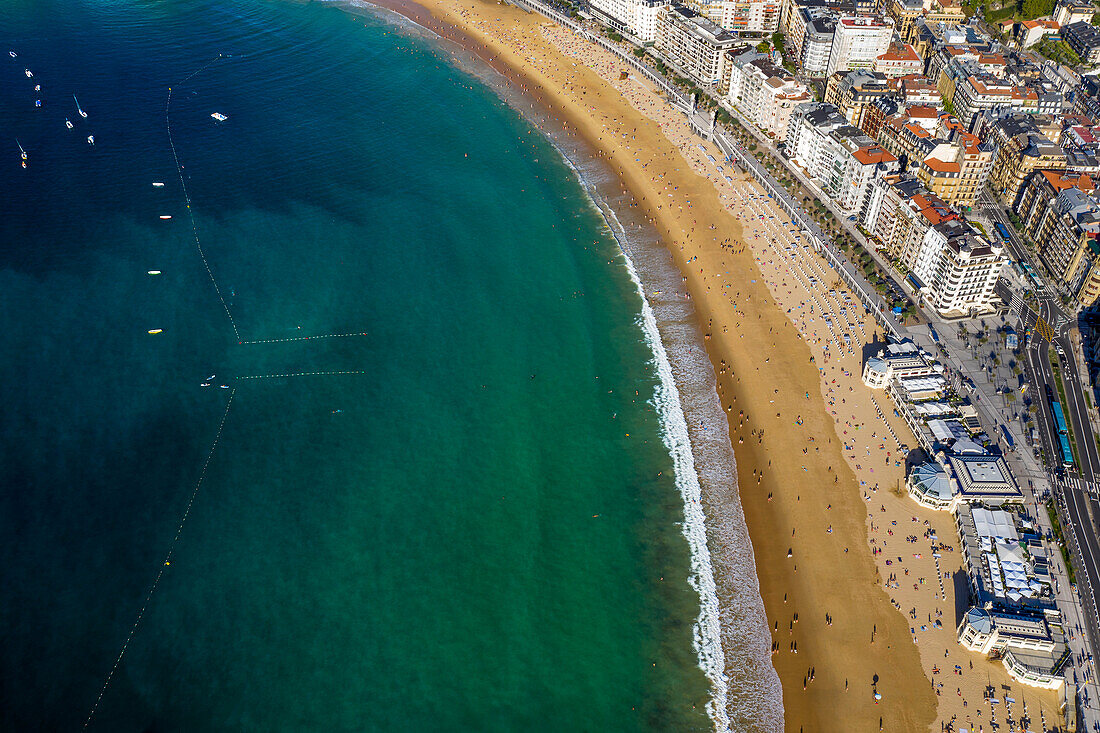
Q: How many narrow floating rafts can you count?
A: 4